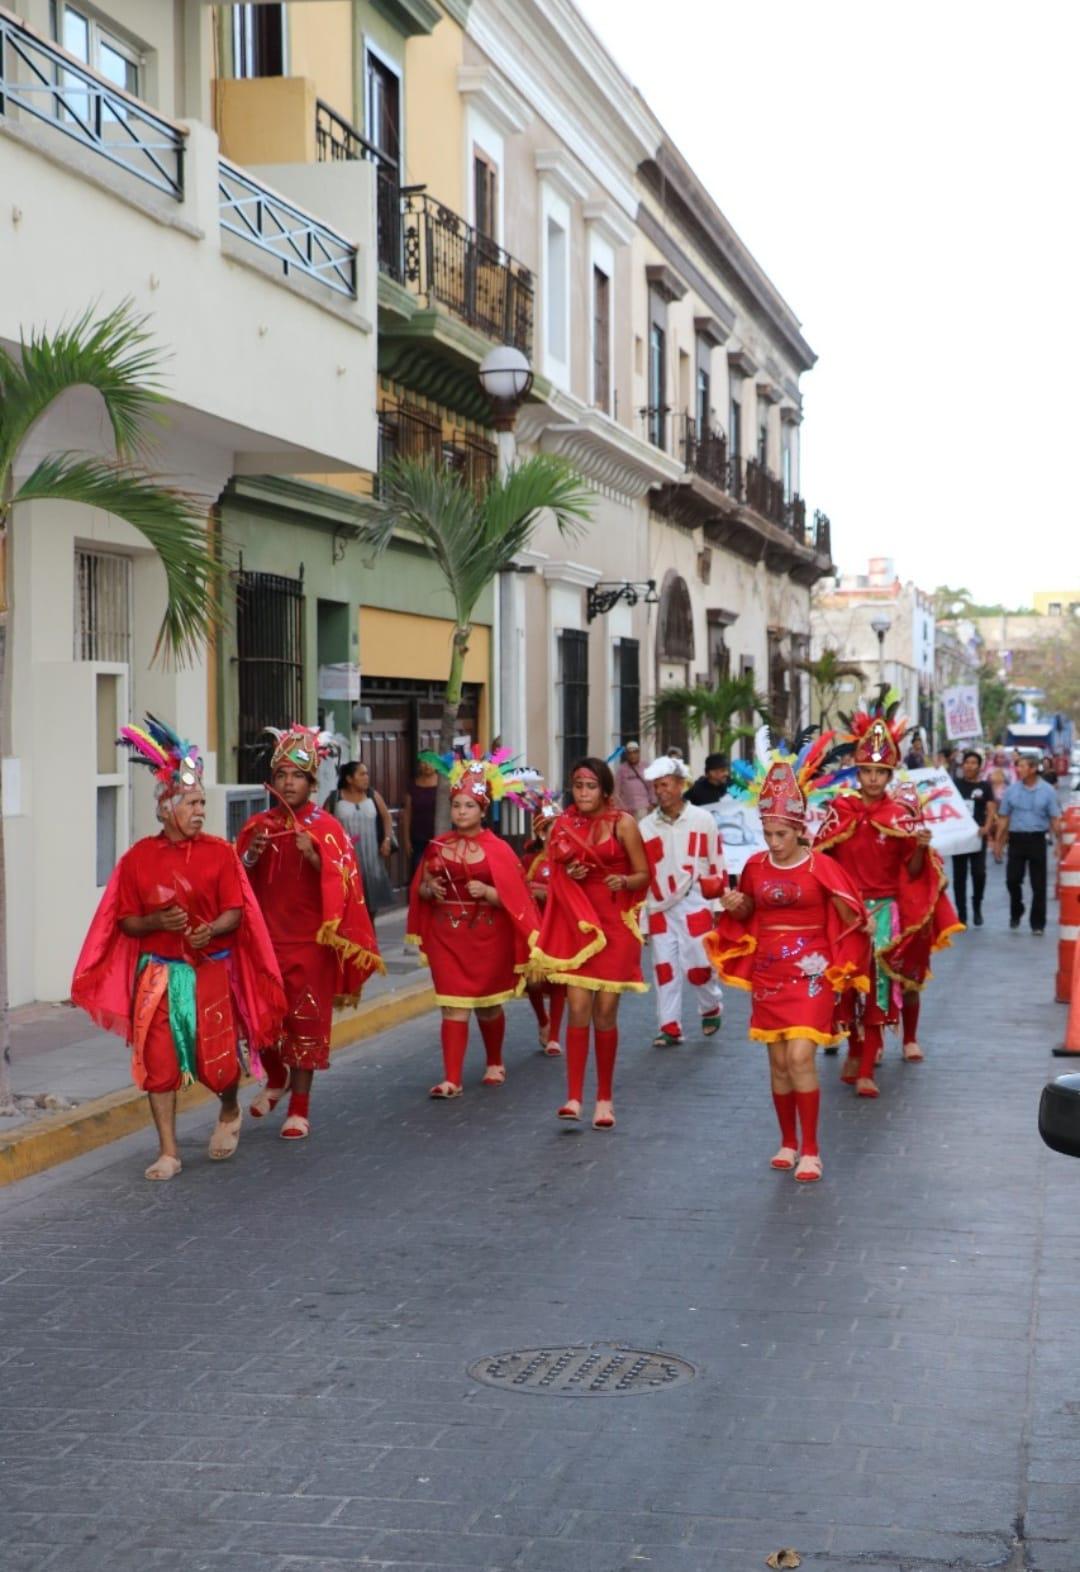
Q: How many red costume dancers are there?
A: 8